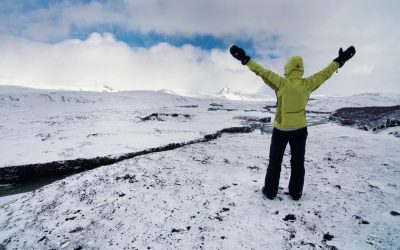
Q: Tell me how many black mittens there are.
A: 2